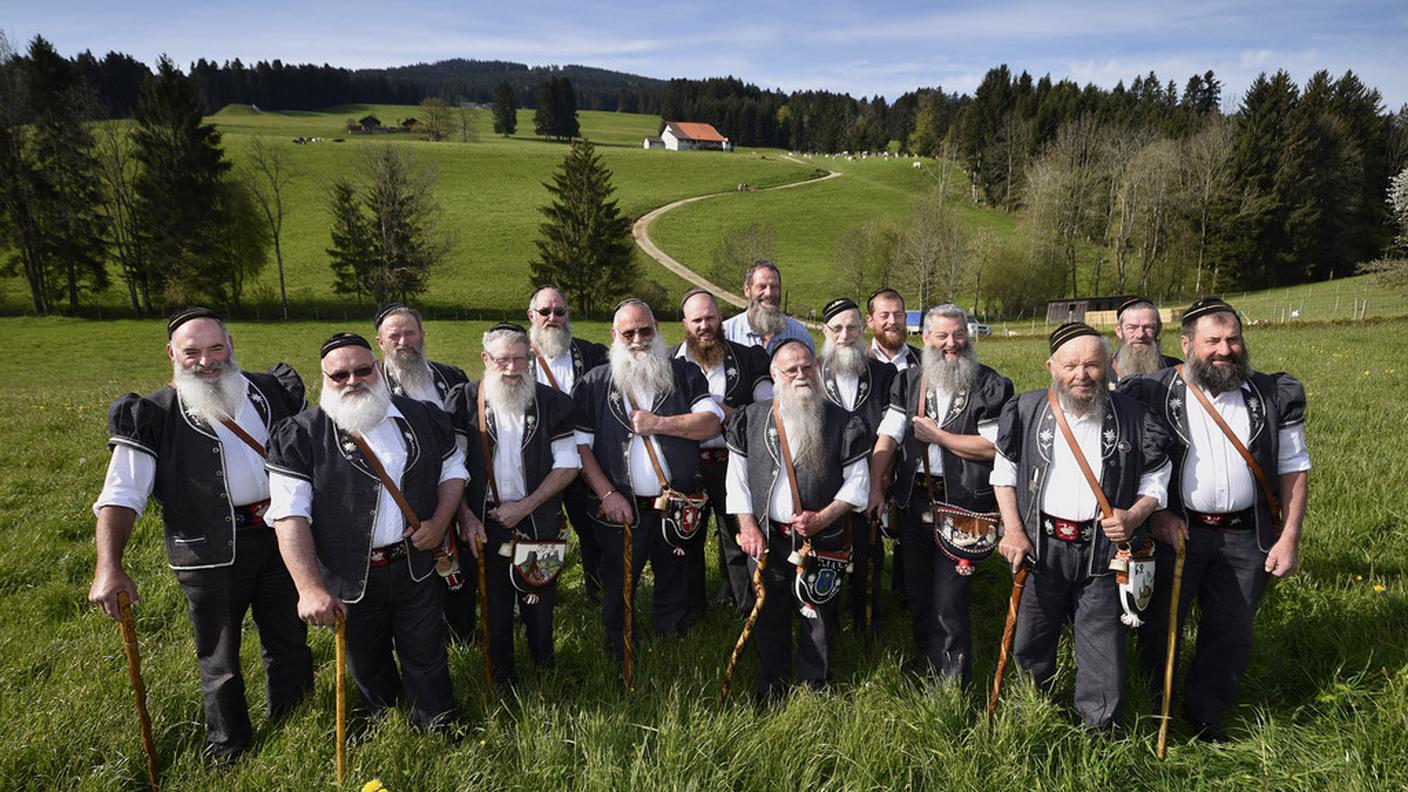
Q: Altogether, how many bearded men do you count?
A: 15